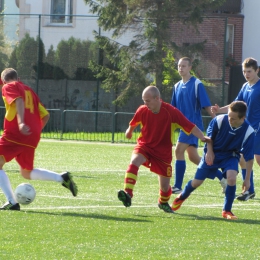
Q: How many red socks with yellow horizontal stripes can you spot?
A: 2